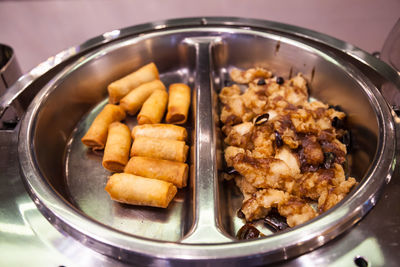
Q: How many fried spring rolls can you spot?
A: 10